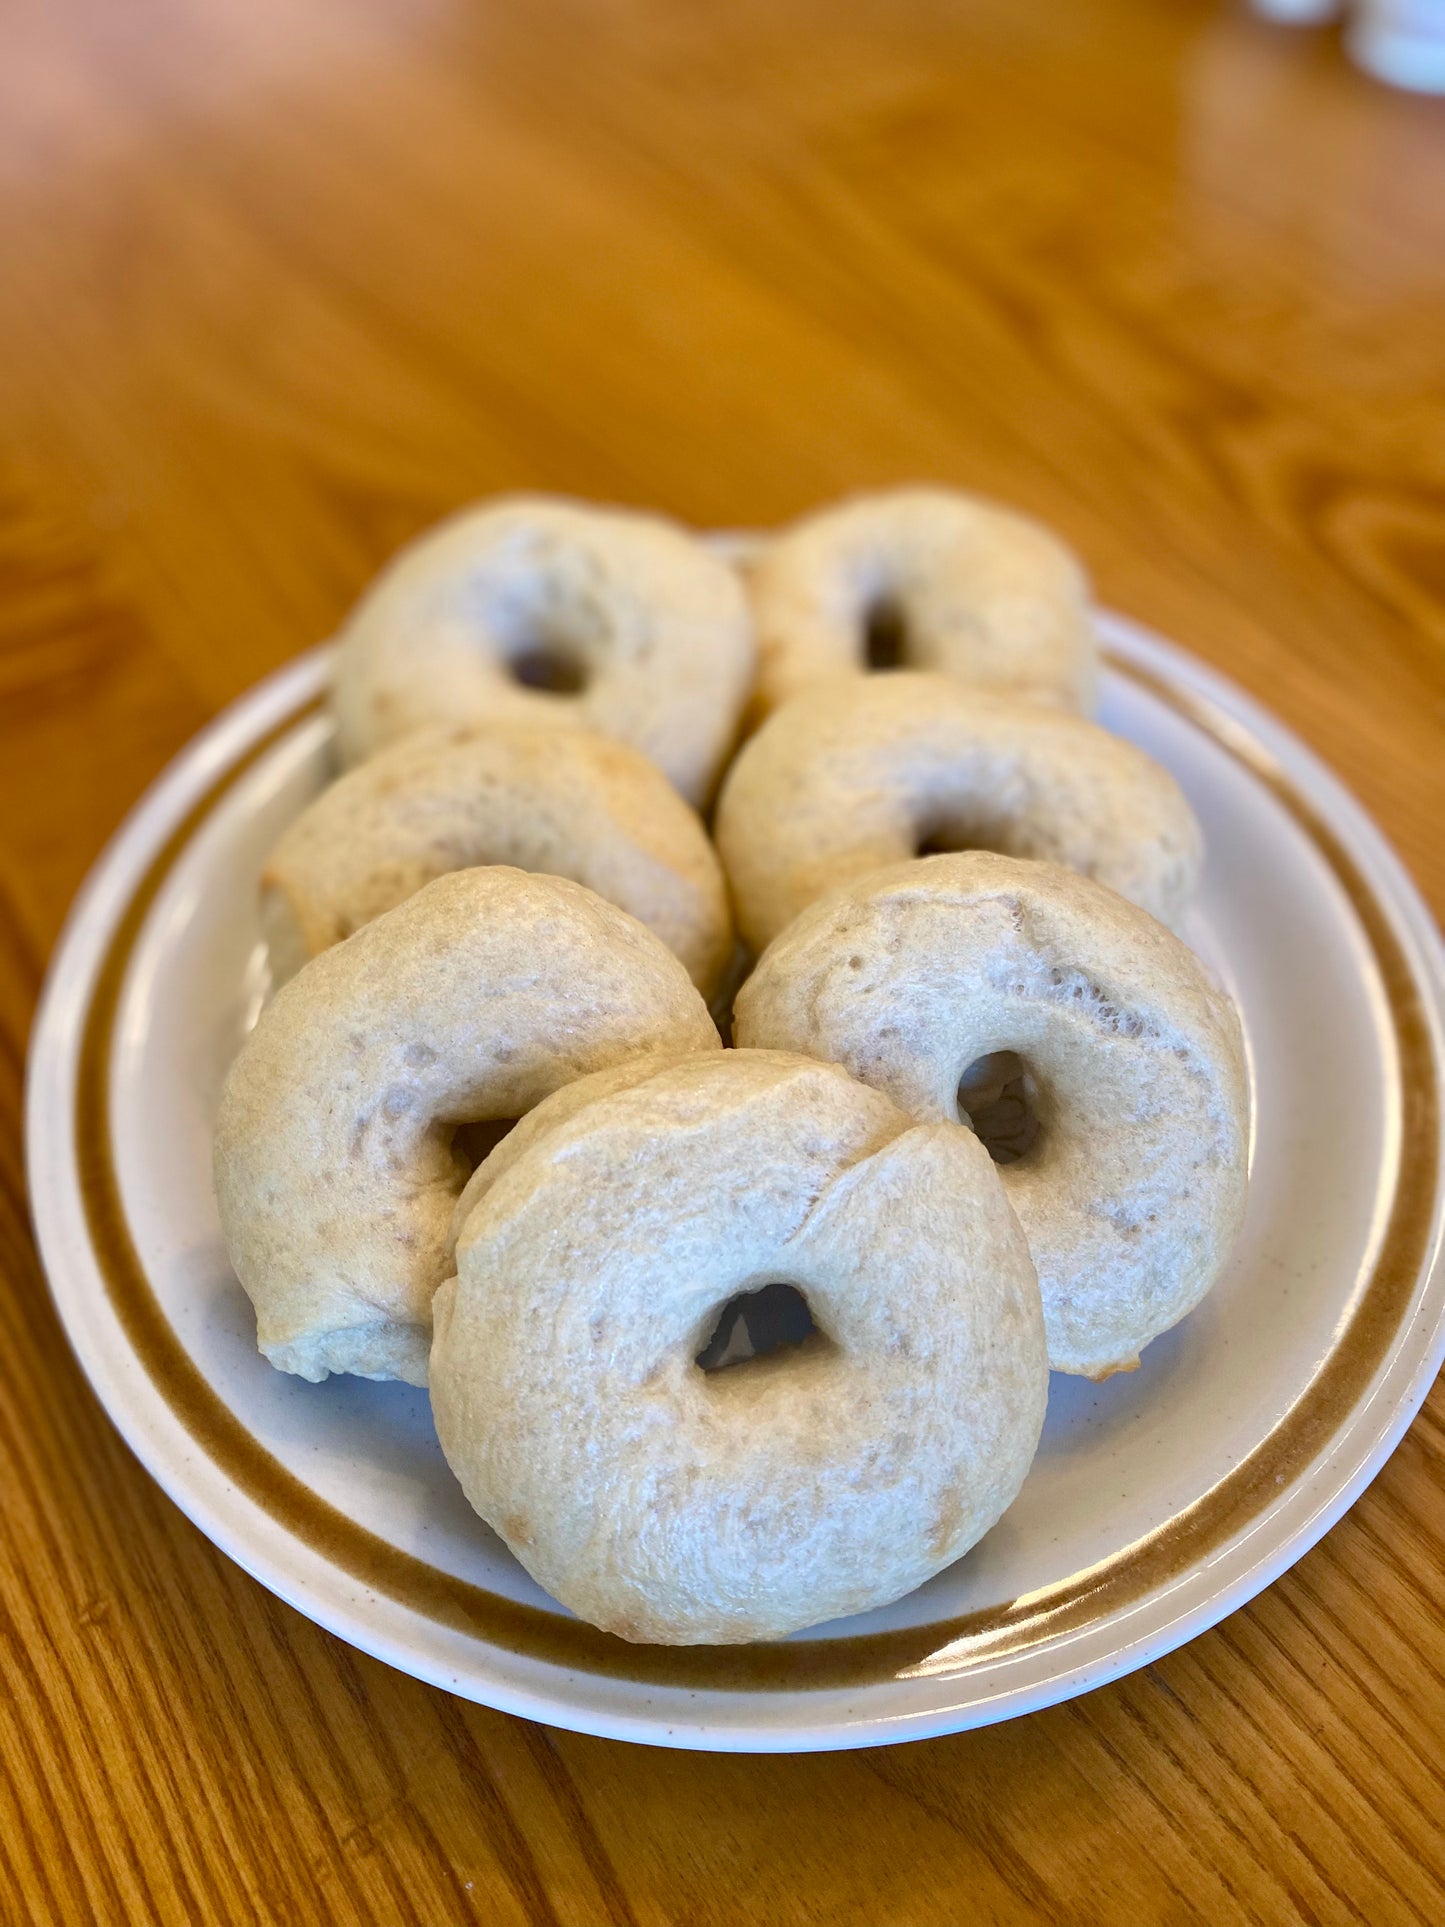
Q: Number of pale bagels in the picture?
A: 7